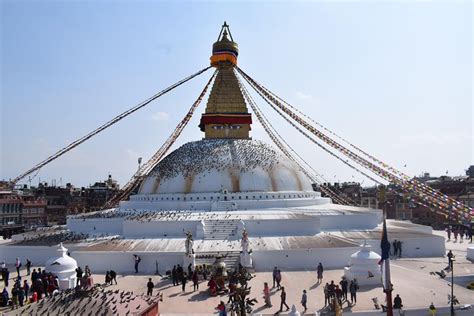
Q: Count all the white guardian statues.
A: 2